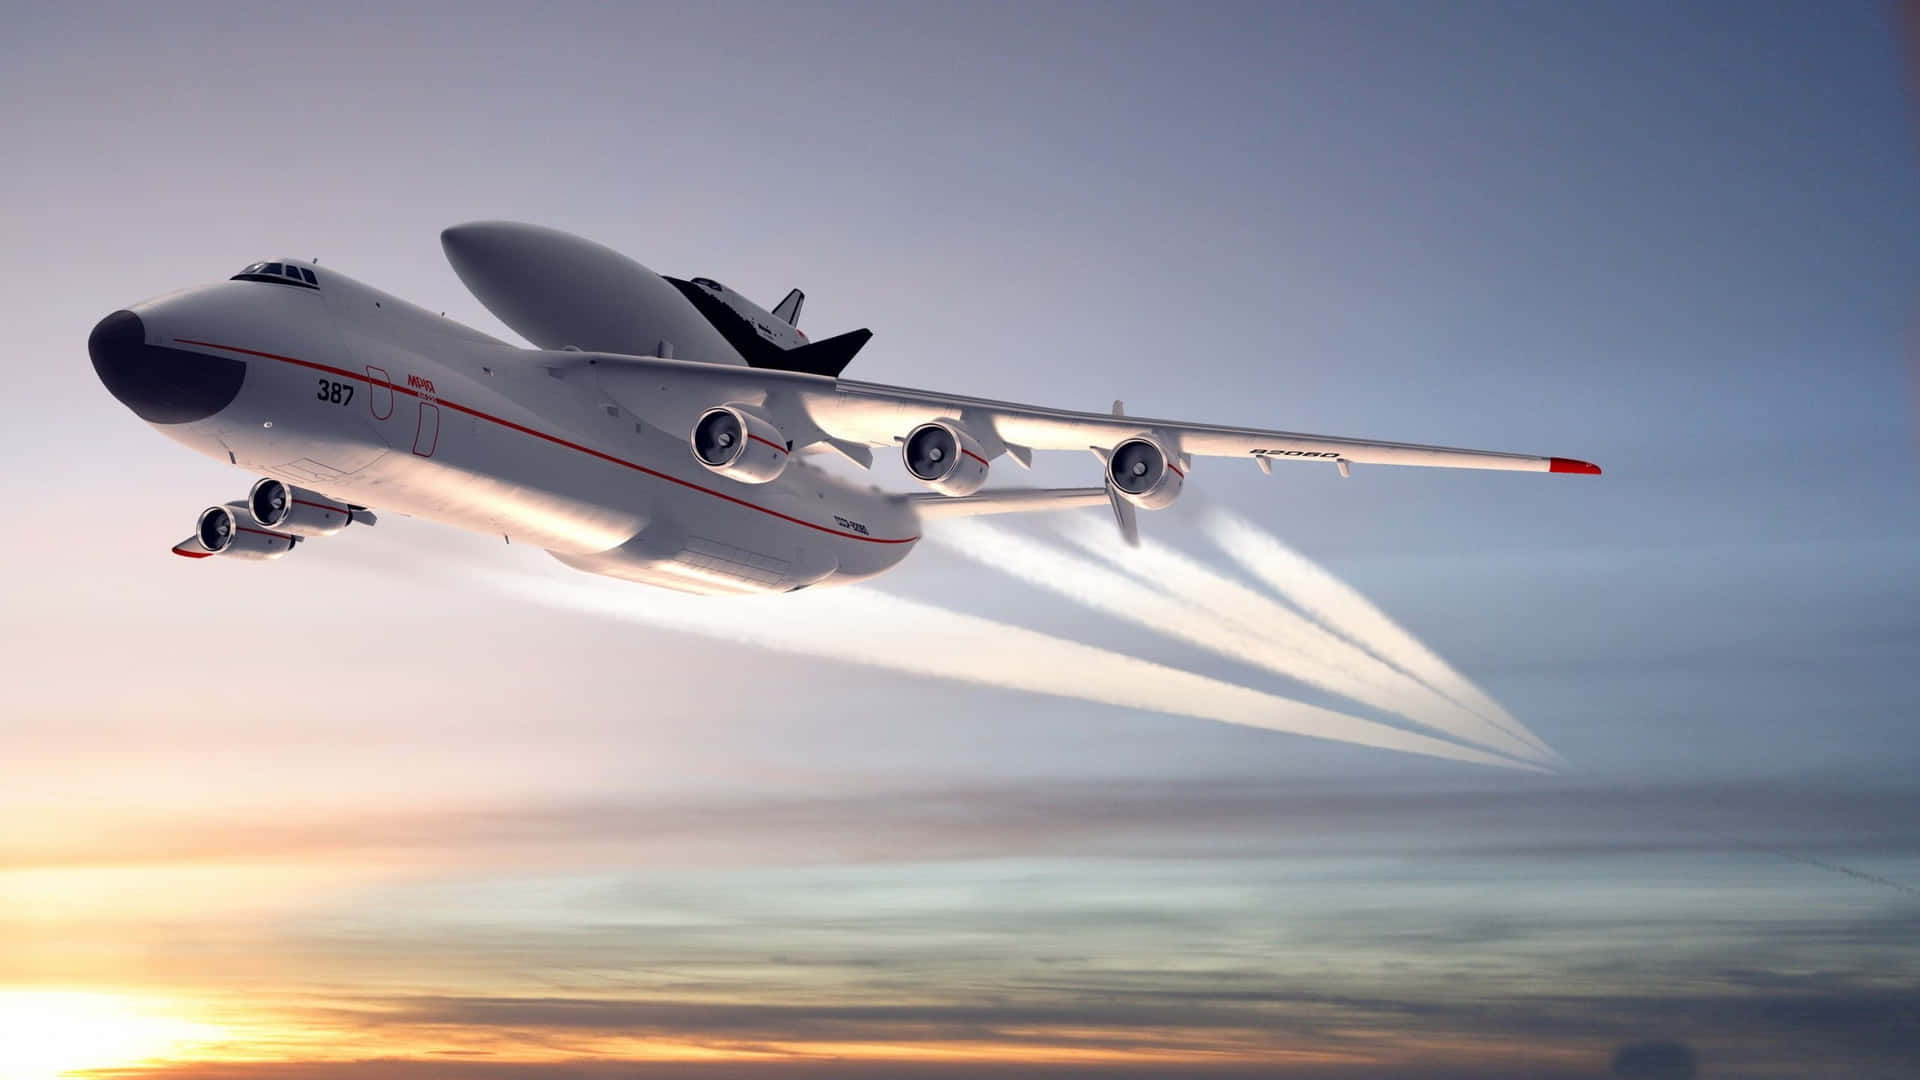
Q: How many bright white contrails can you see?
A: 4